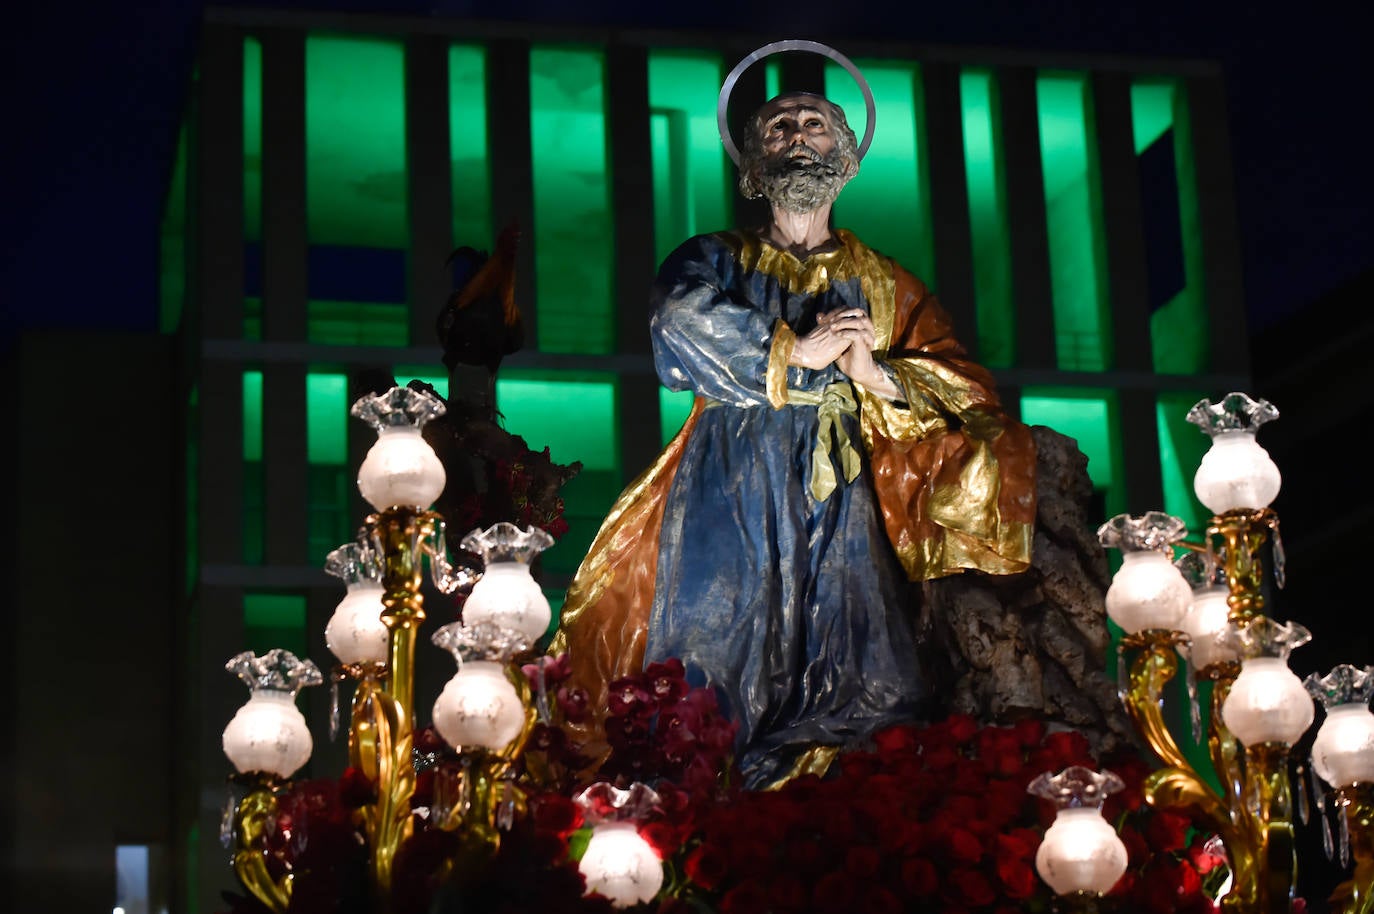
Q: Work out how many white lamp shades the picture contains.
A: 12